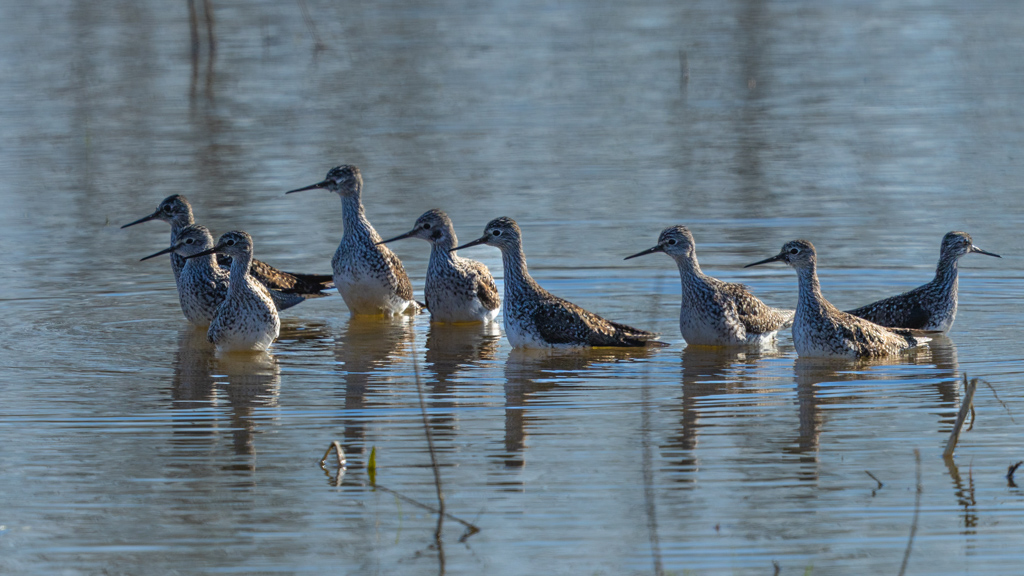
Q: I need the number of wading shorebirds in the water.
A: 9